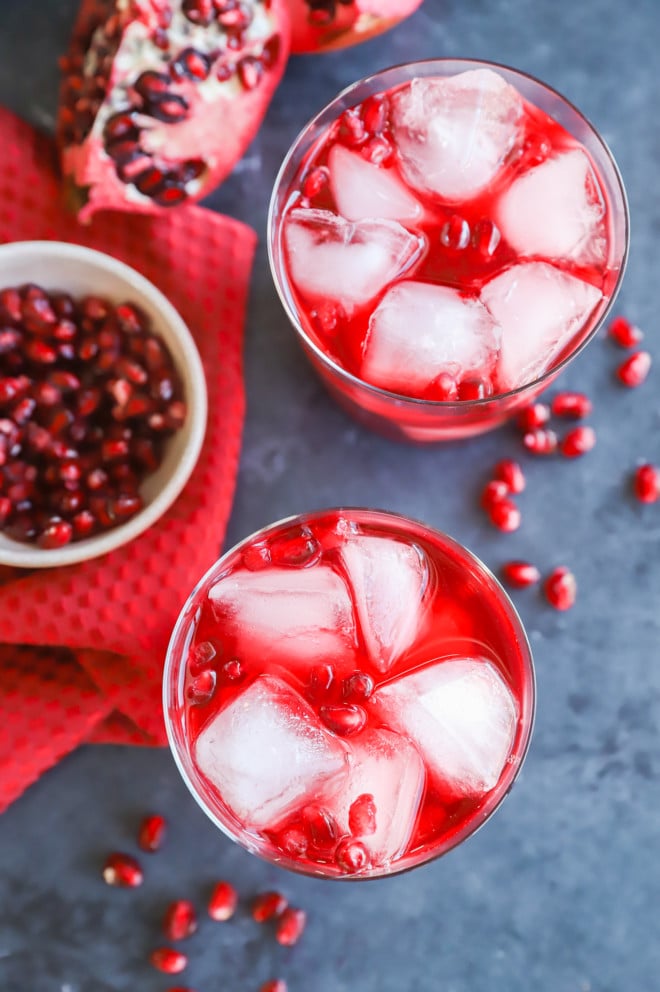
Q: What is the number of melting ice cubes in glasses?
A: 11